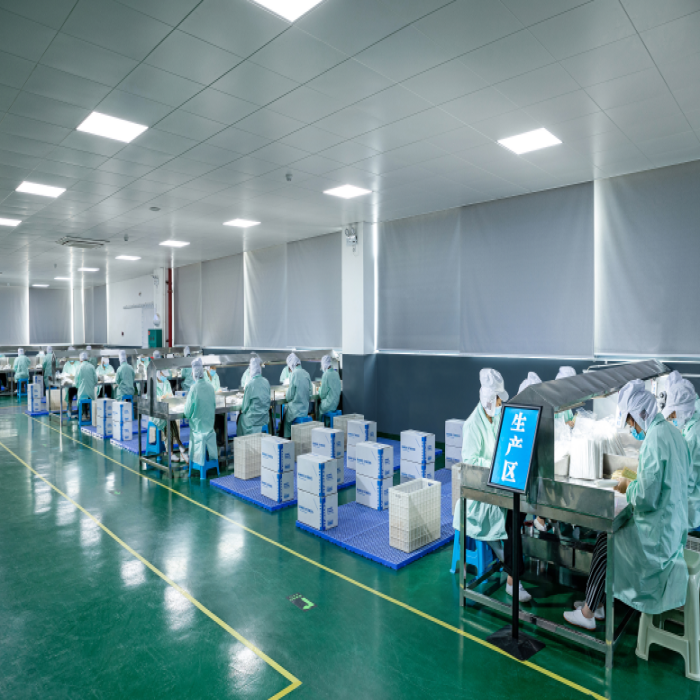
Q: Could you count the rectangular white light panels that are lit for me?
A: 12